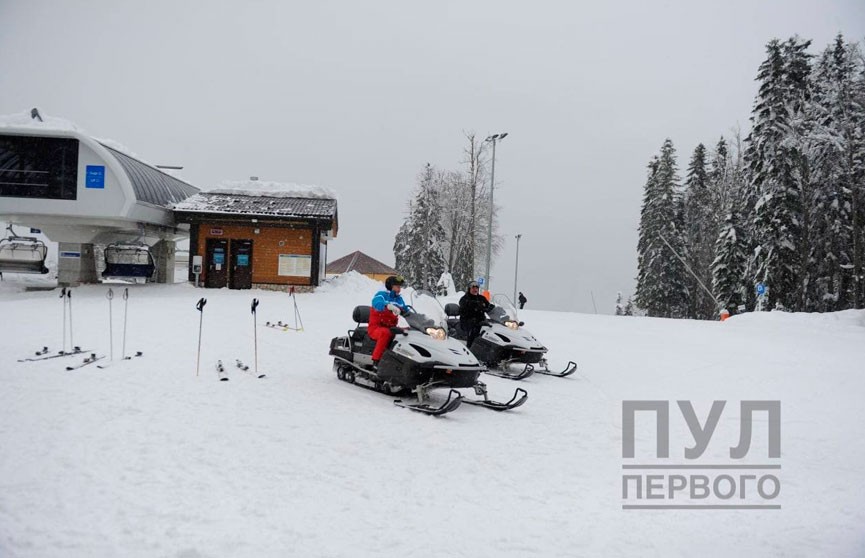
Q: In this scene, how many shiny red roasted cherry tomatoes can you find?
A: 0